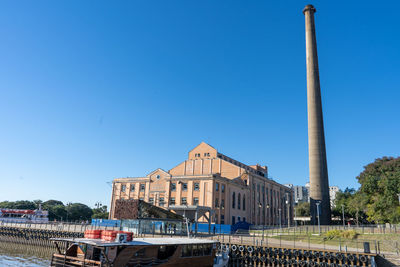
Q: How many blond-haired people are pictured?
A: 0